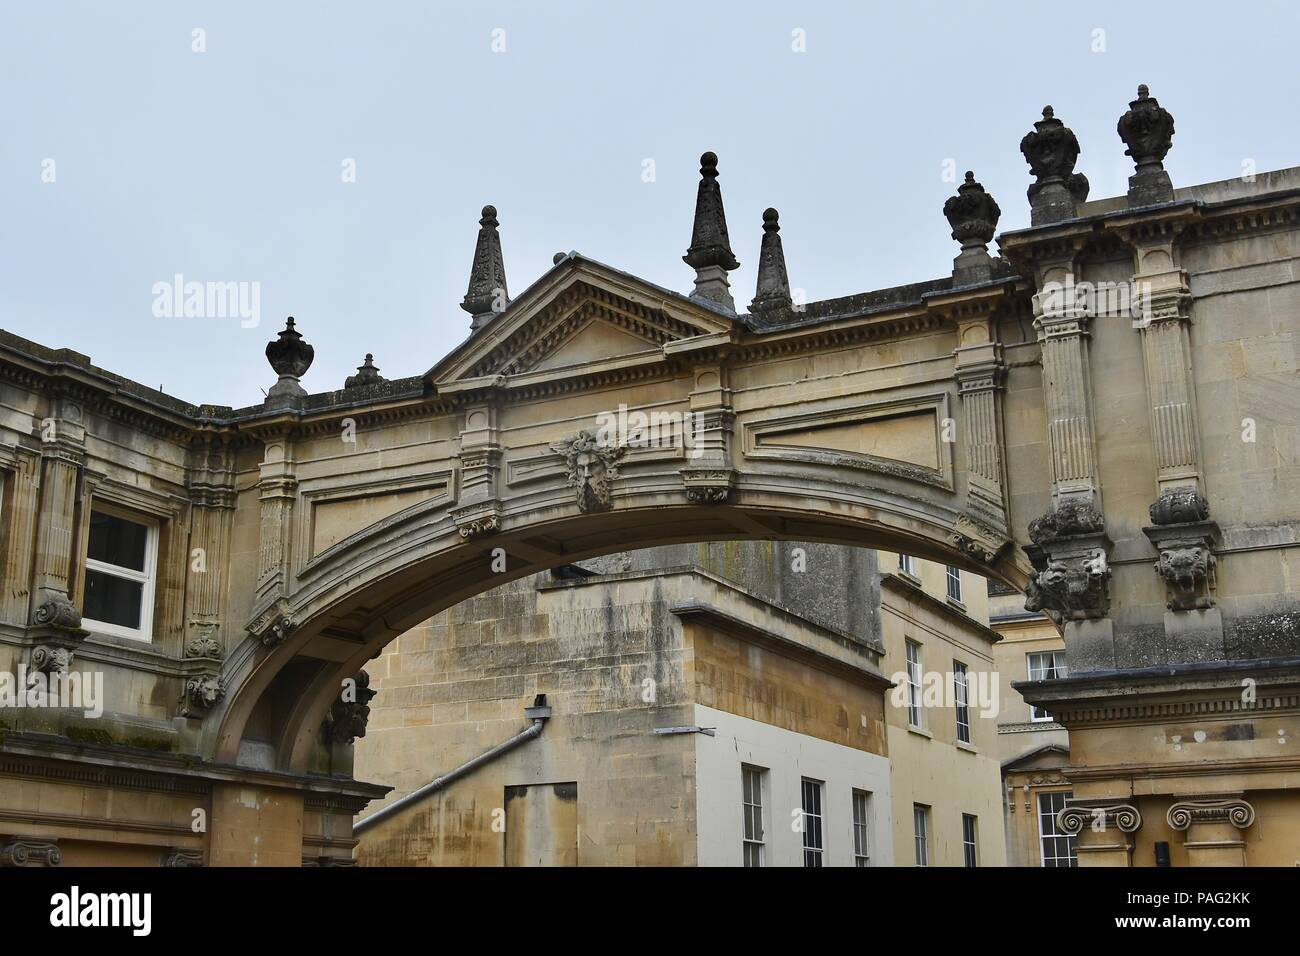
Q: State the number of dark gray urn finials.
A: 5